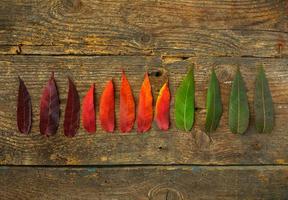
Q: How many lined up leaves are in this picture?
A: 12